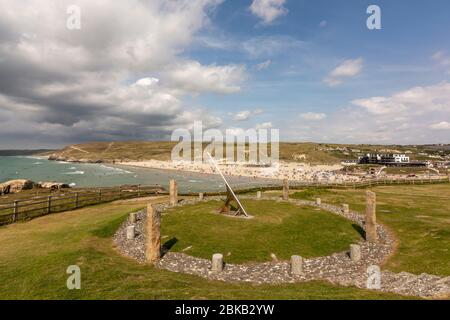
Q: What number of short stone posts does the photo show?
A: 9